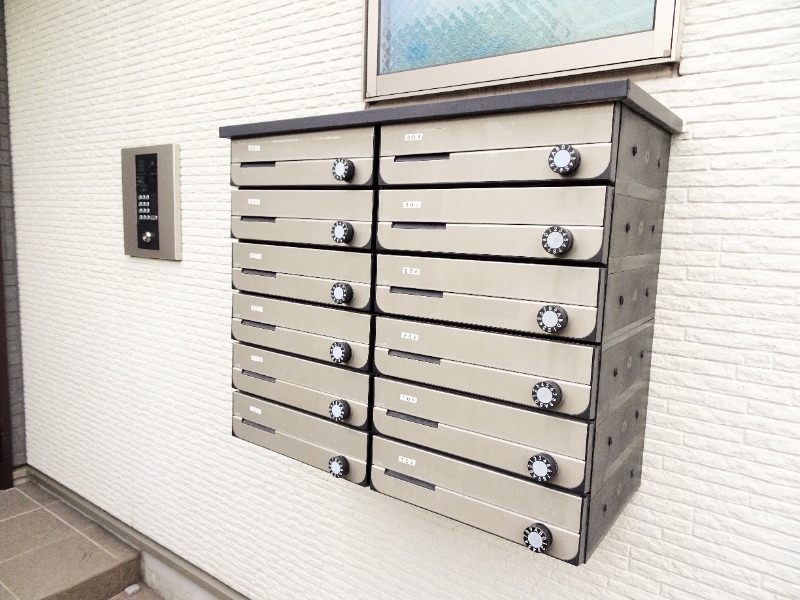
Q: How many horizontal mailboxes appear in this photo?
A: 12